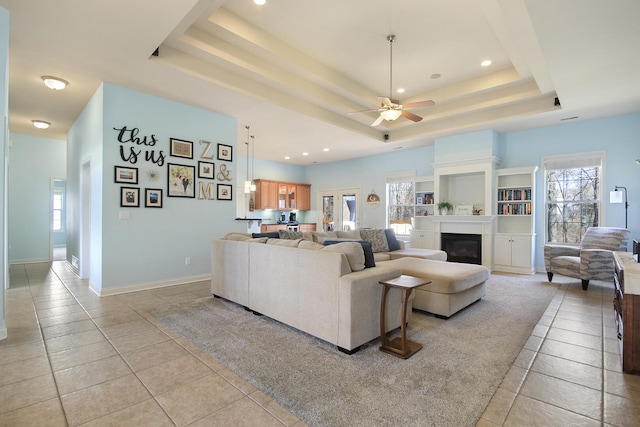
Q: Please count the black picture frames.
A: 8